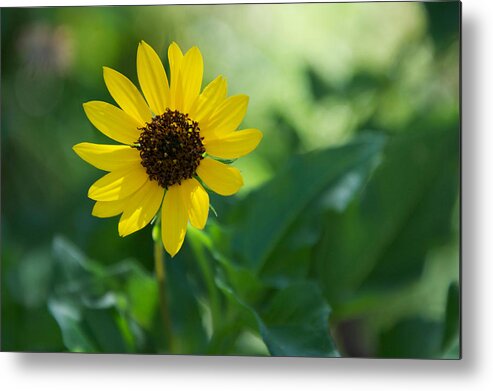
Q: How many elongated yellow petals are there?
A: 15